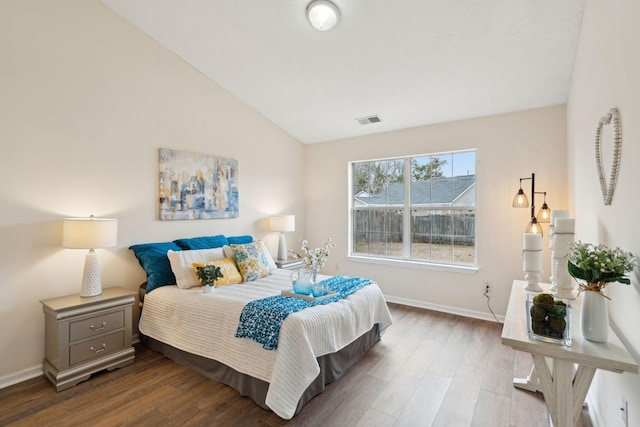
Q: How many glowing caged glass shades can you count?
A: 3